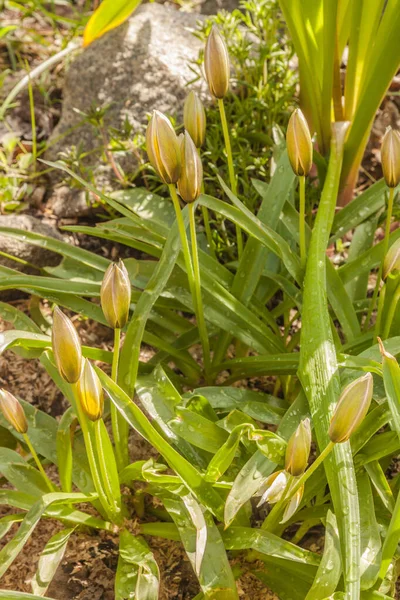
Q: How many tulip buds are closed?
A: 13